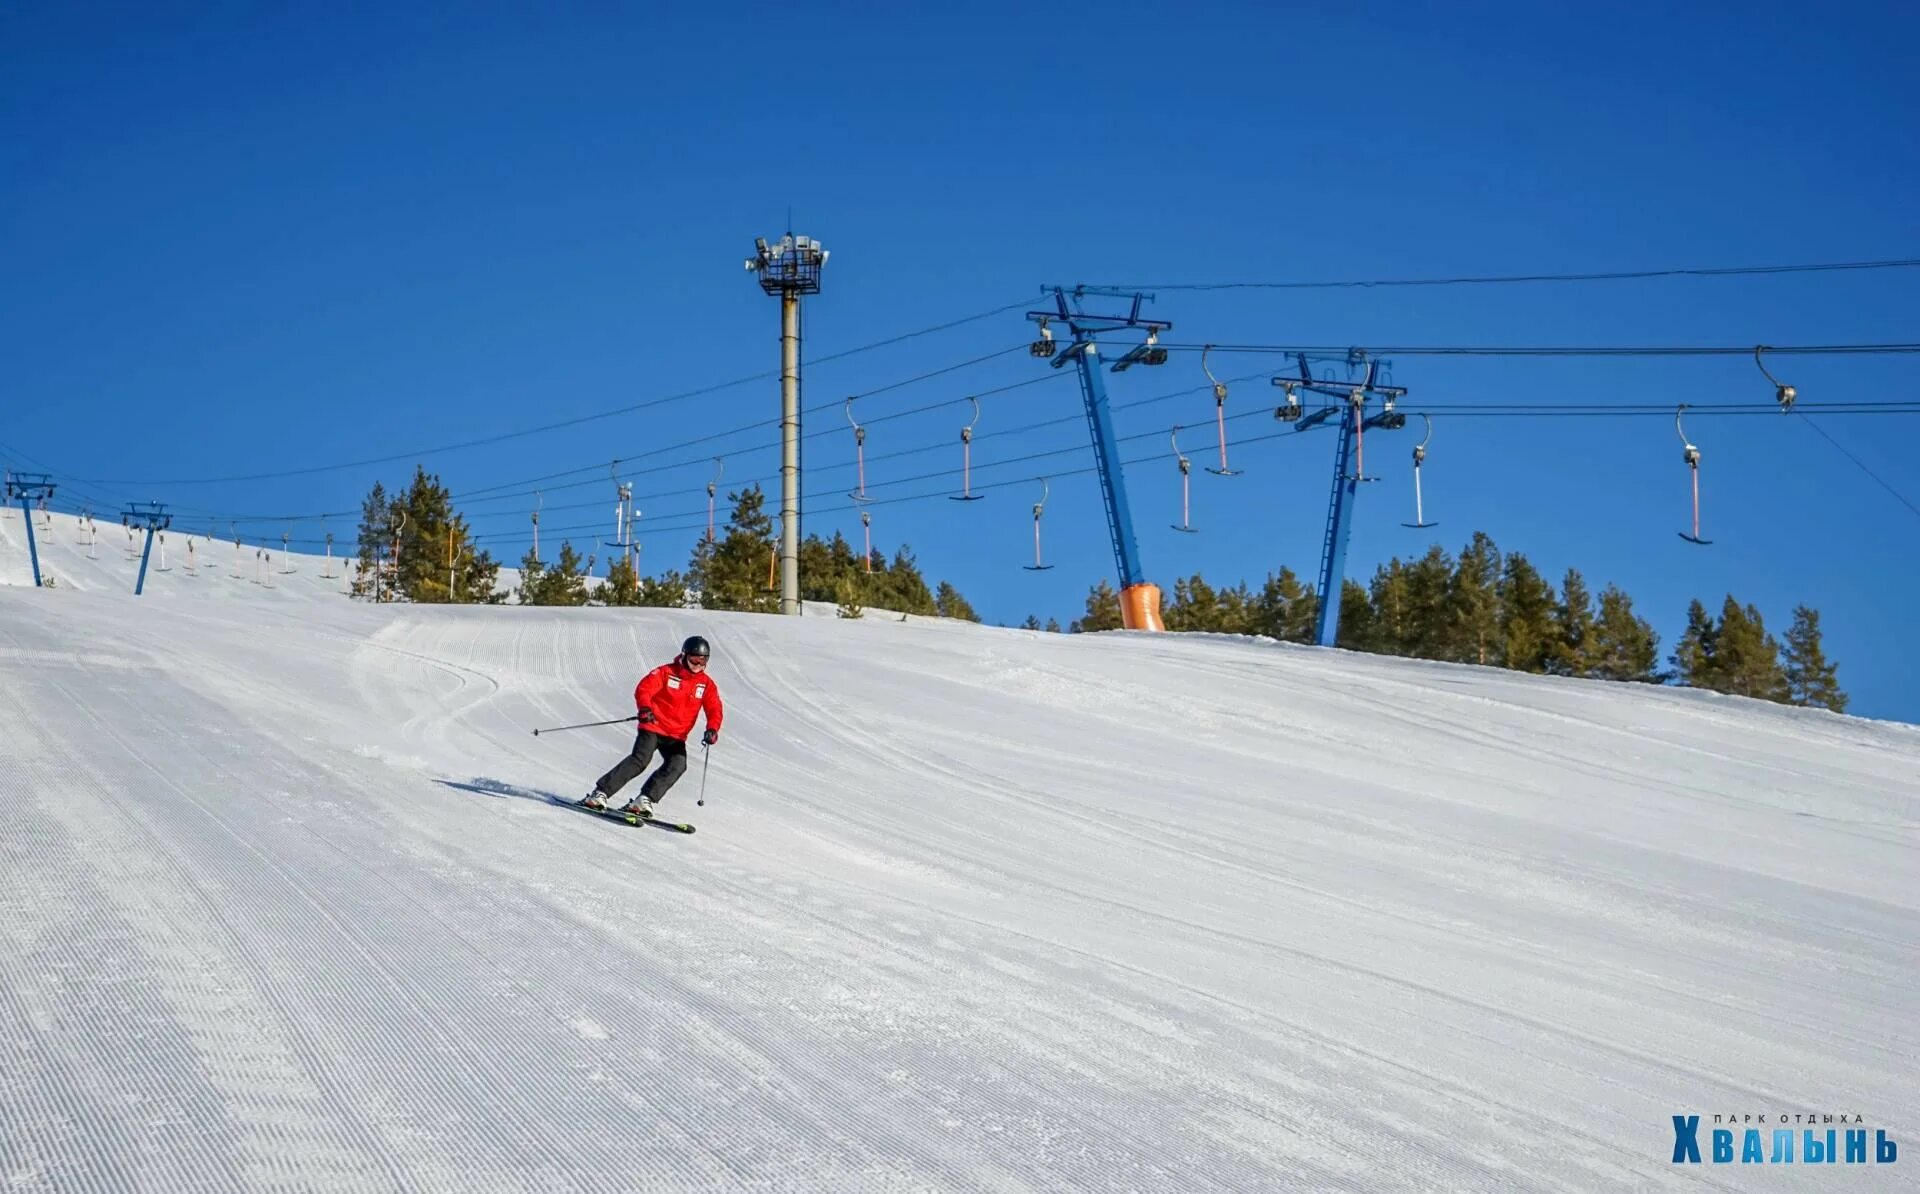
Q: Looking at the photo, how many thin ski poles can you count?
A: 2